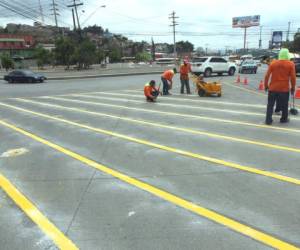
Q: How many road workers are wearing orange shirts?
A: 4